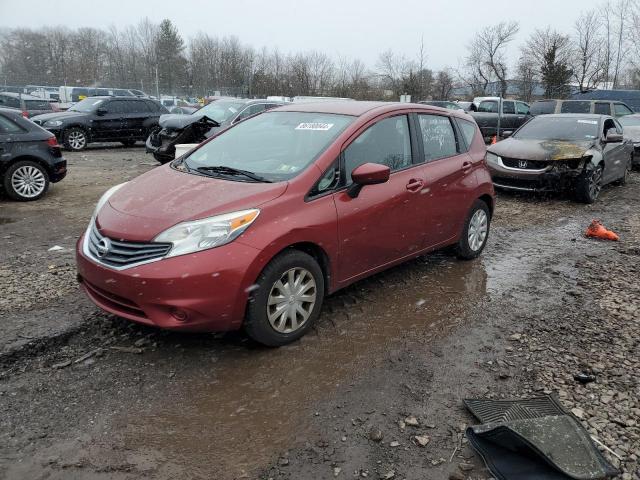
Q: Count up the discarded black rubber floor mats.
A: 2